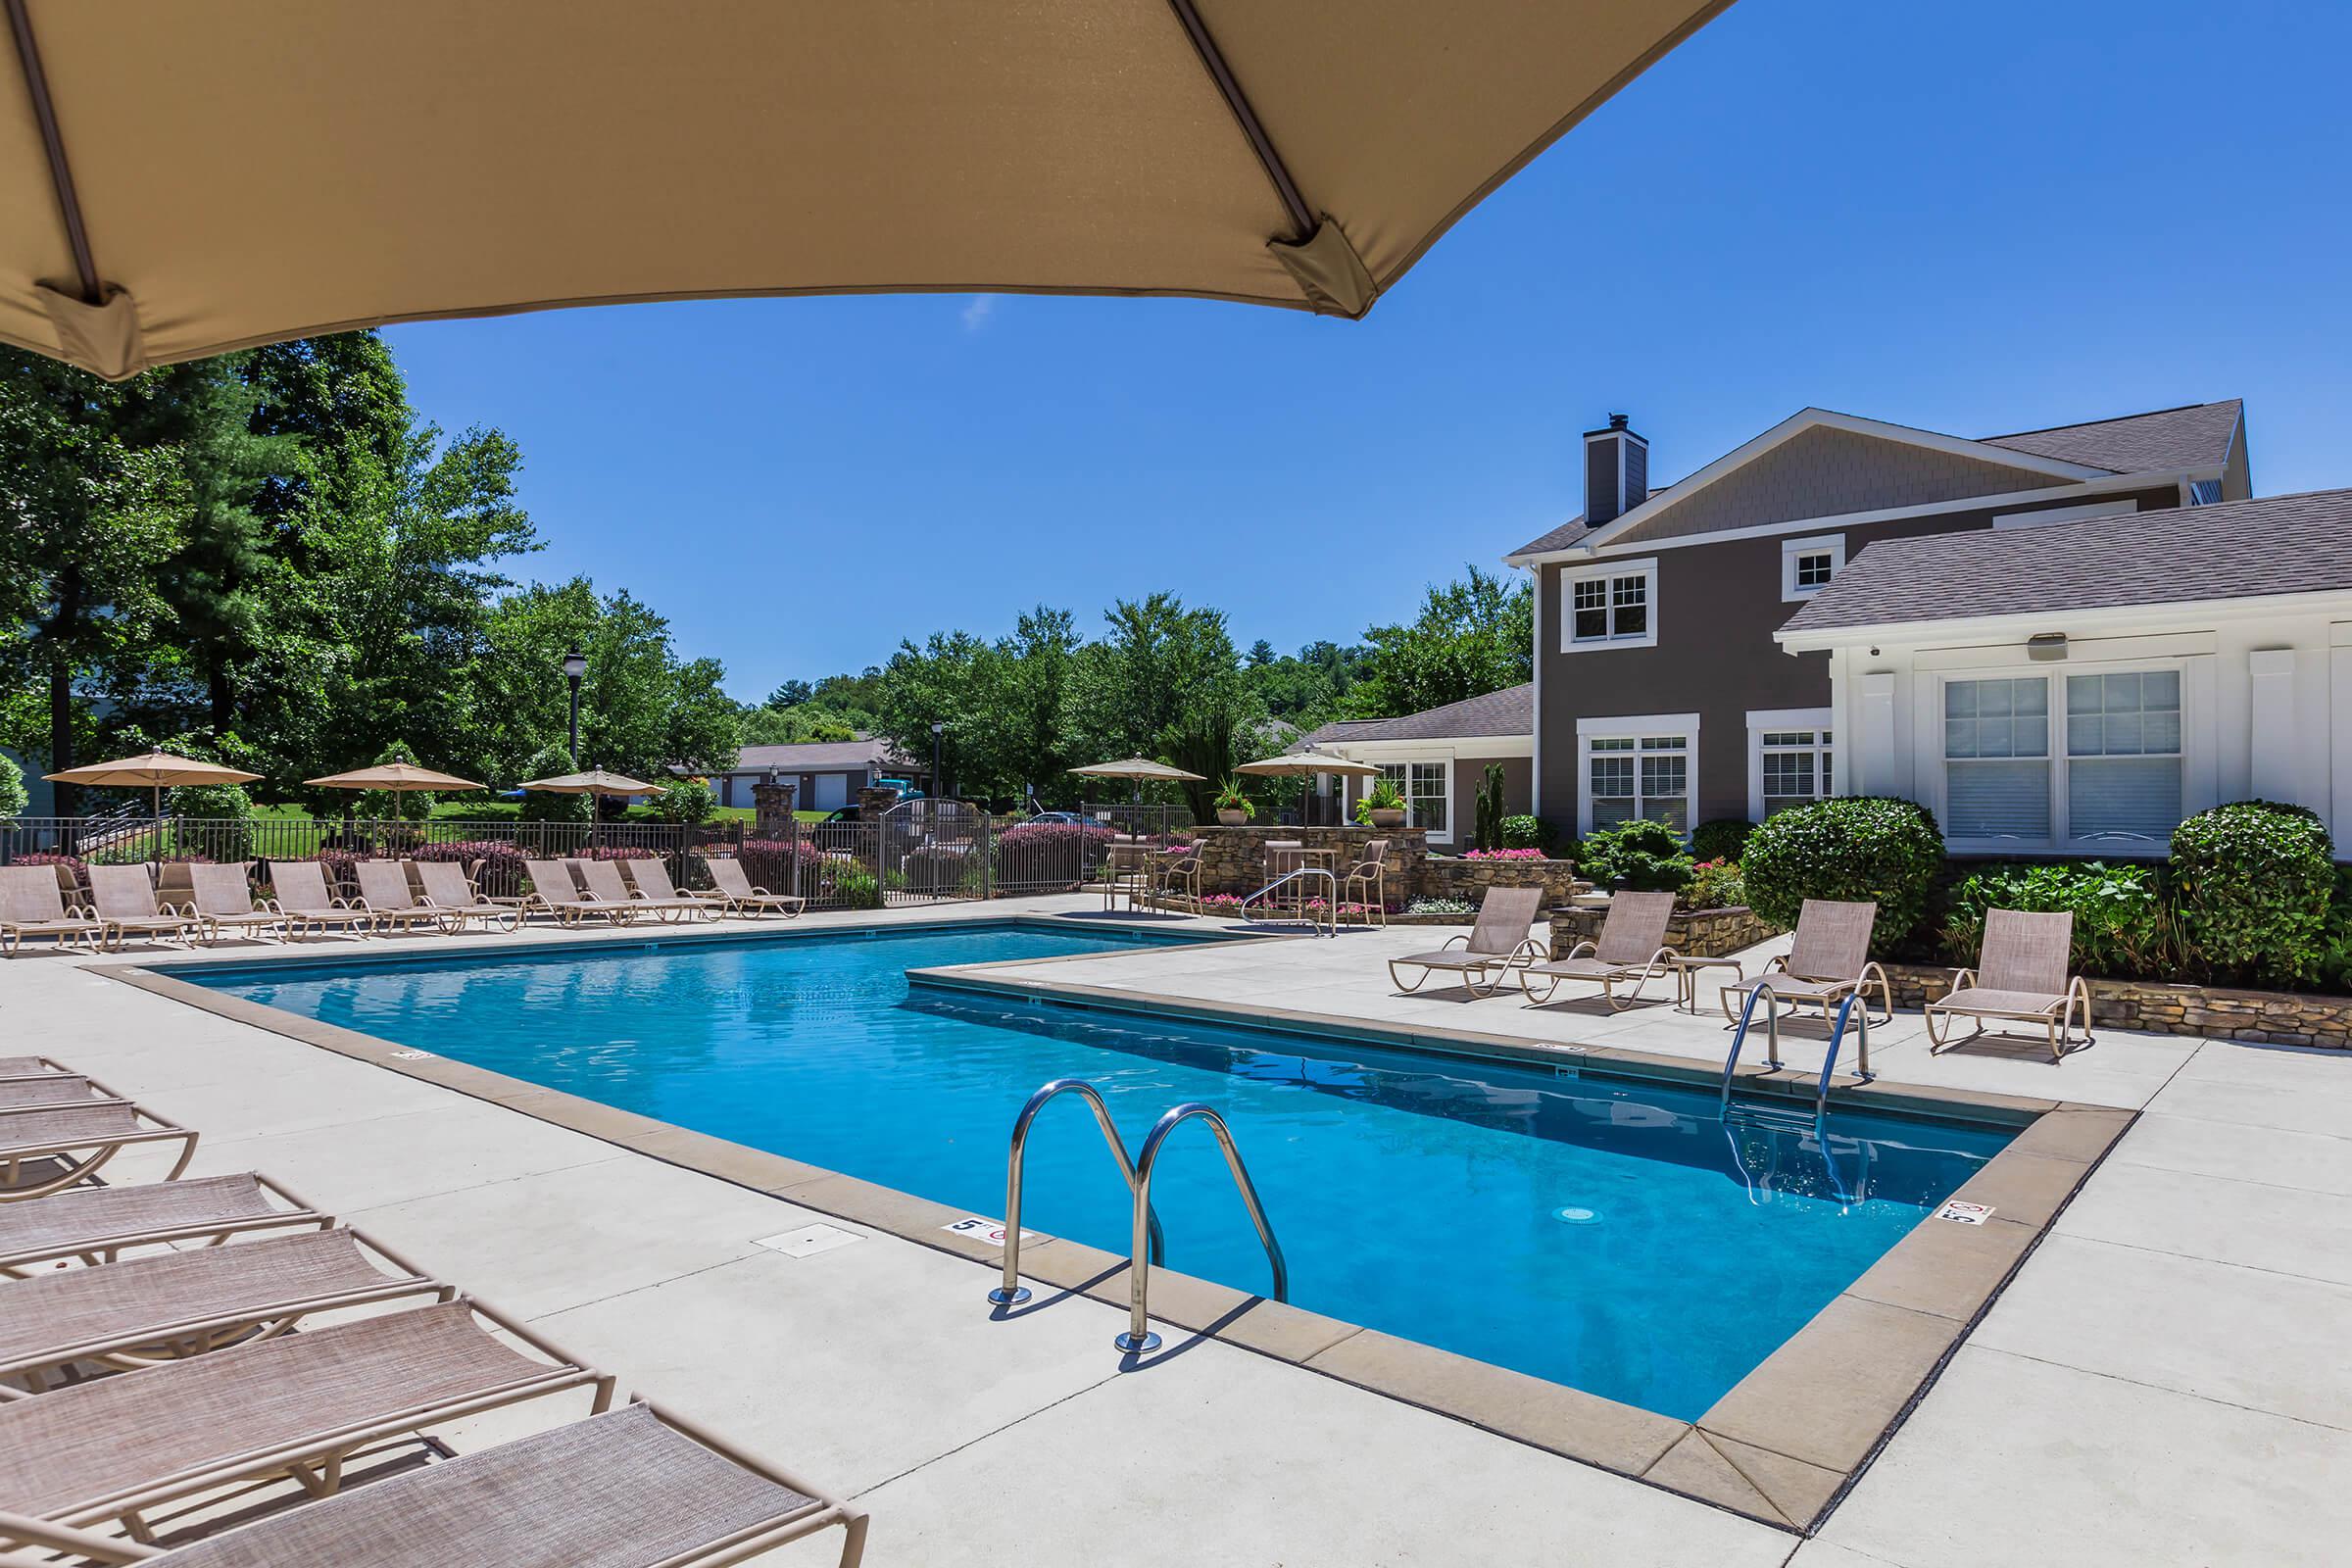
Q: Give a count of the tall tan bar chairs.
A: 4